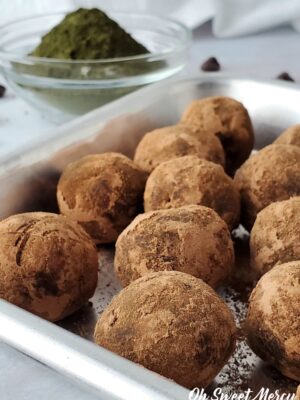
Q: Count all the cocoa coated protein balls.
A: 11